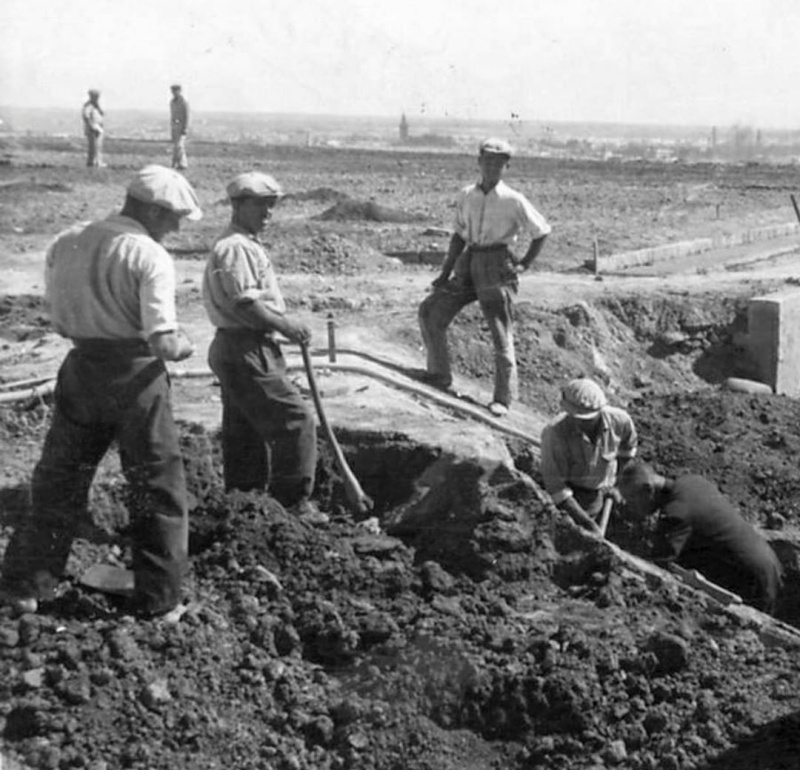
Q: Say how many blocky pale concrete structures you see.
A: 1